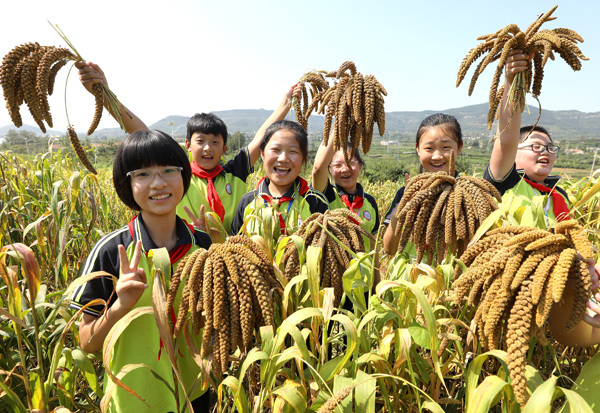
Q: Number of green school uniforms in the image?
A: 6